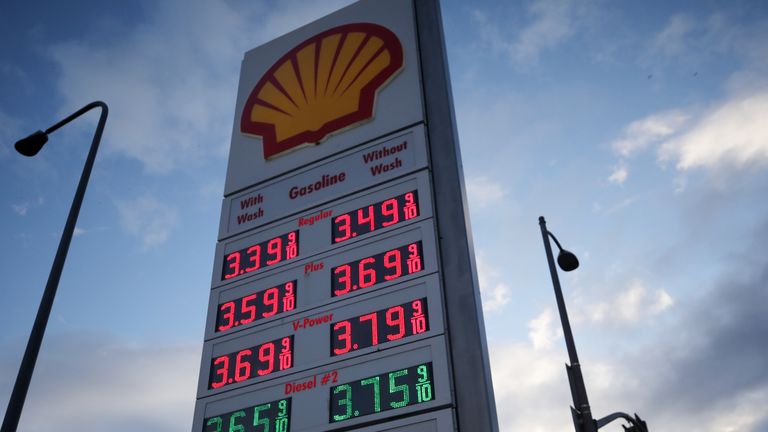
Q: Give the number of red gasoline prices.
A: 6